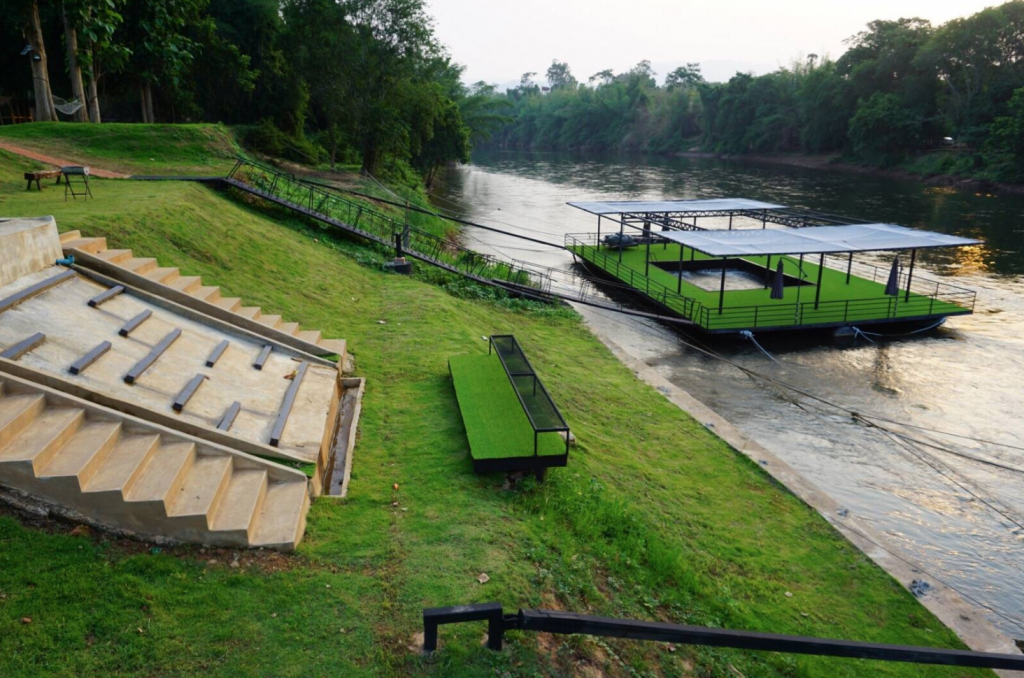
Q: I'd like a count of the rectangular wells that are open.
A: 1